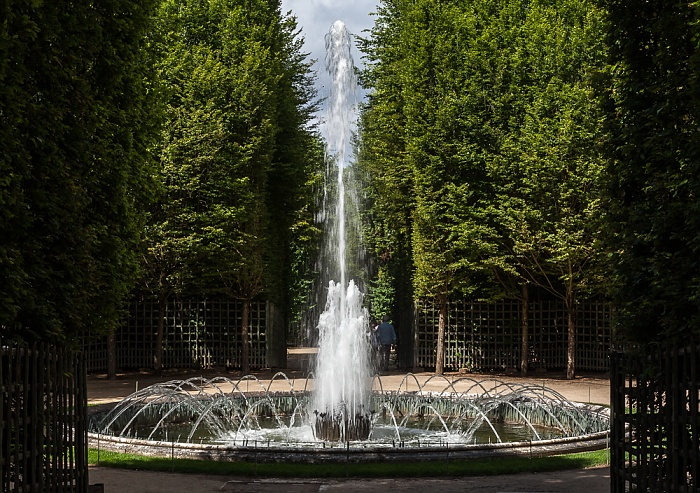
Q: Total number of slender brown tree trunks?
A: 6